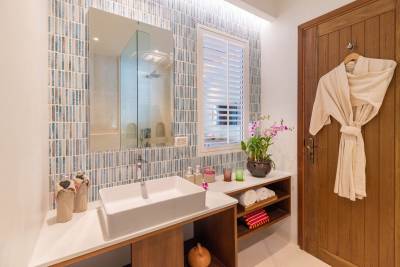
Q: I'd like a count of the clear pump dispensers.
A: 2